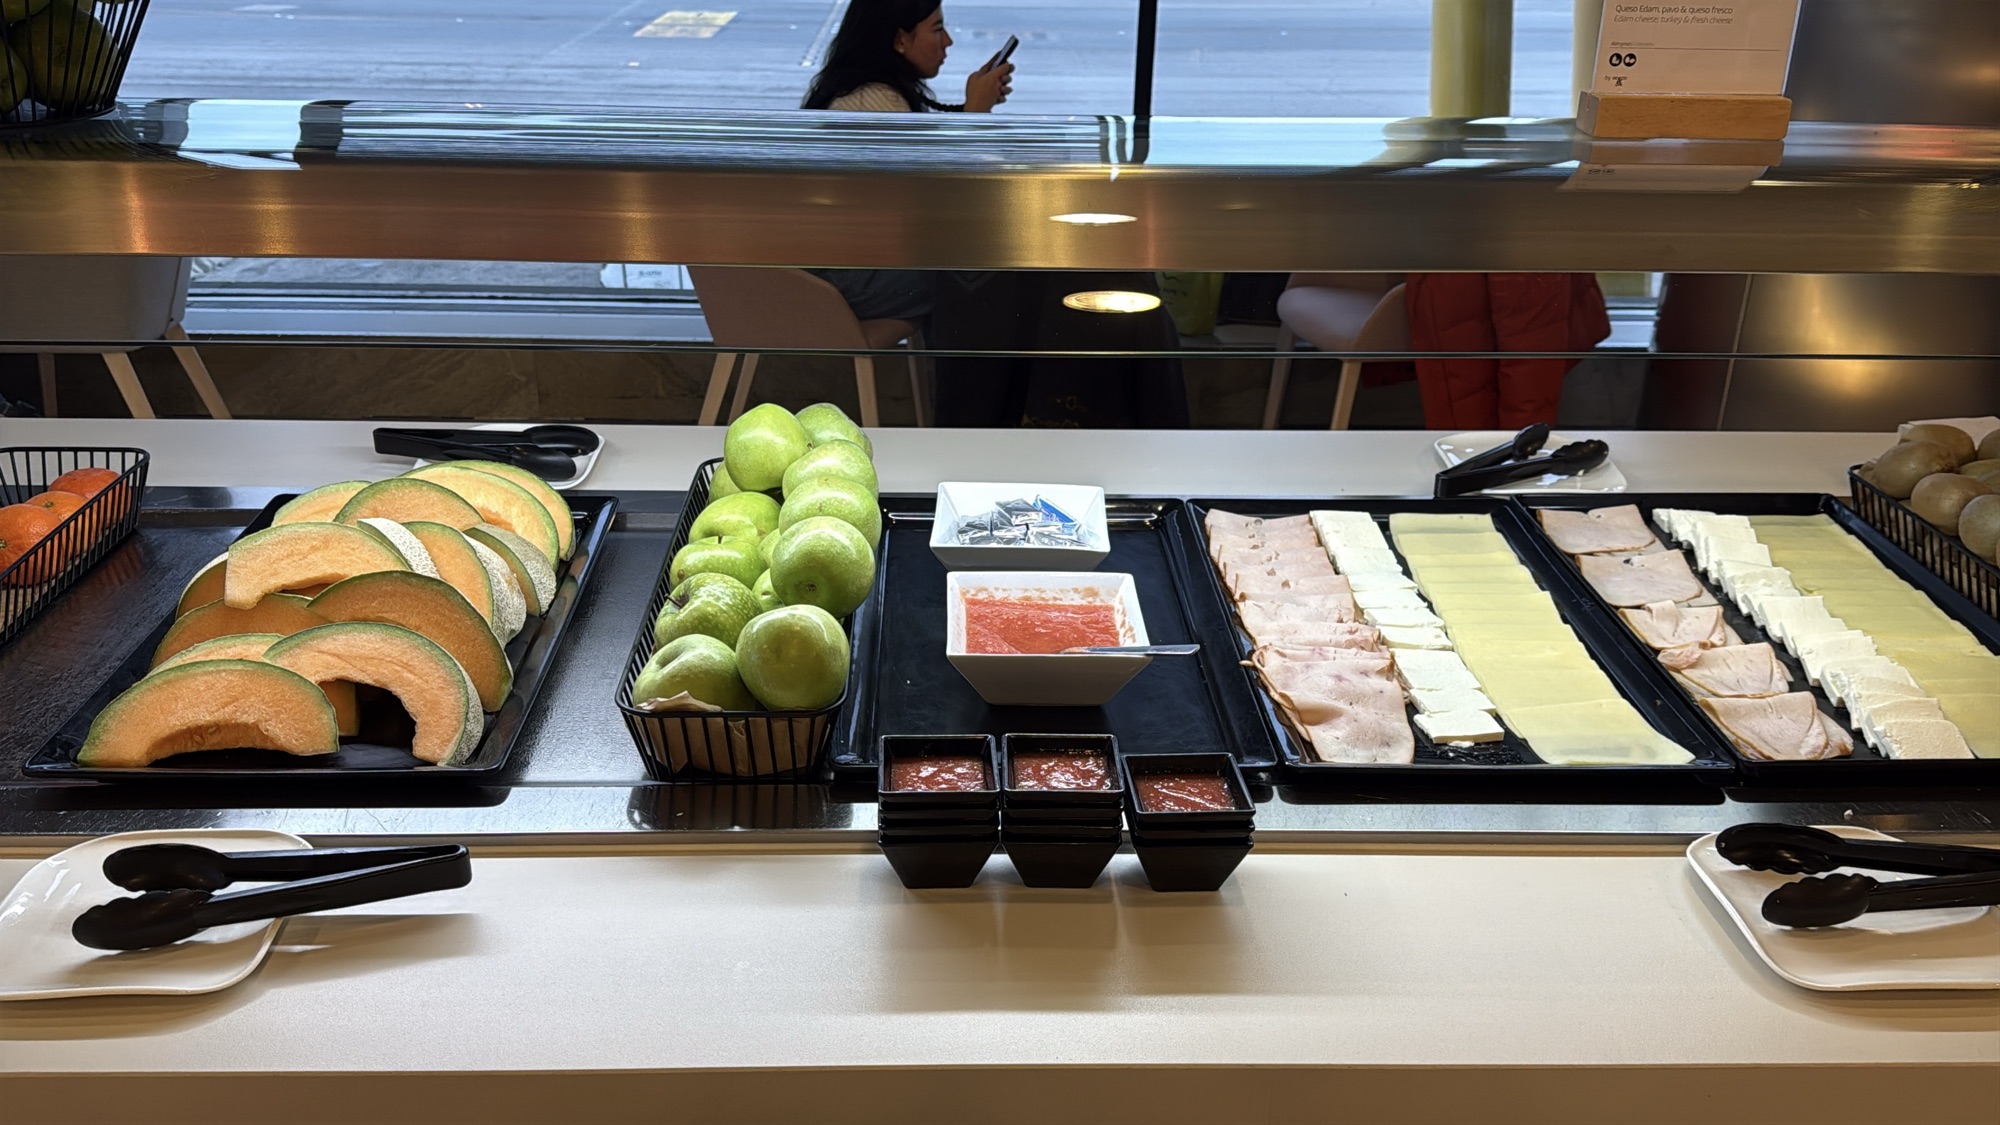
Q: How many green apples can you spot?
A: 13